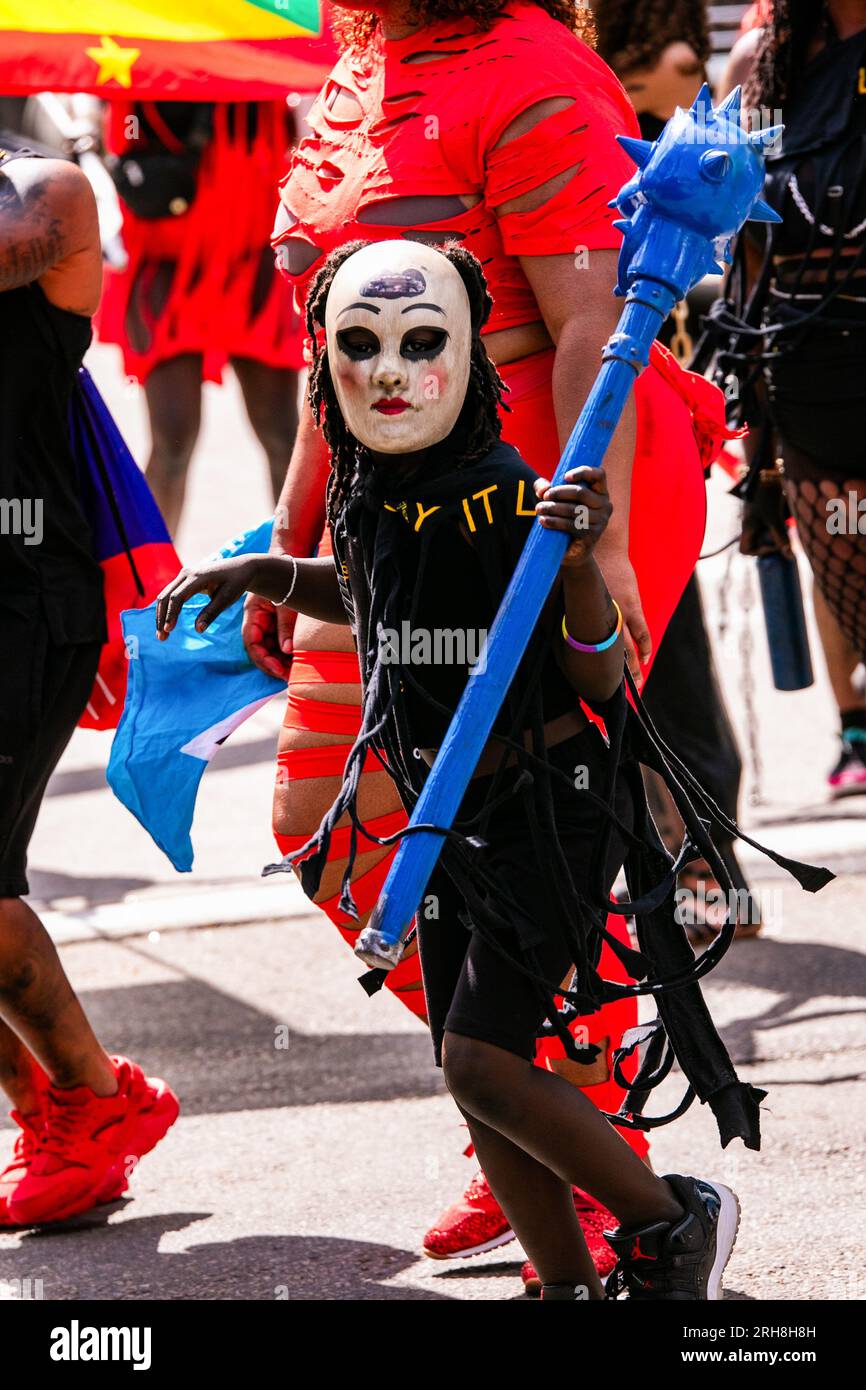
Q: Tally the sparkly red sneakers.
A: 2